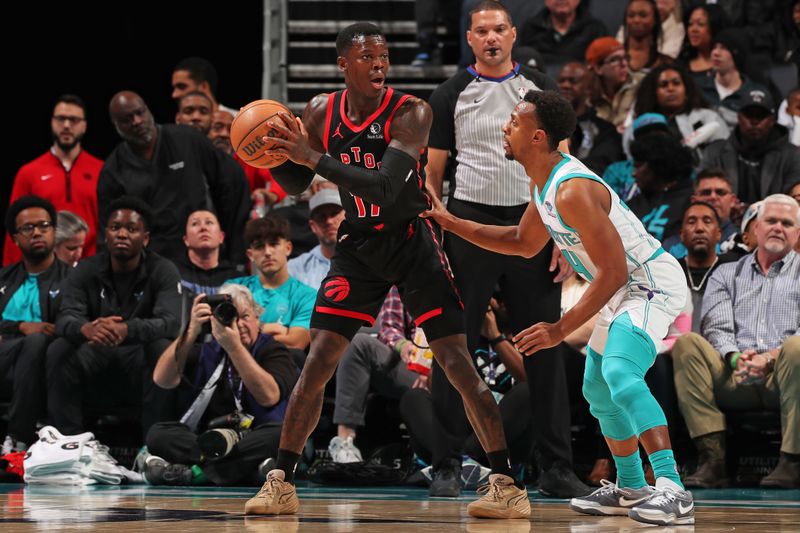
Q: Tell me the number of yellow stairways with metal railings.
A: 0